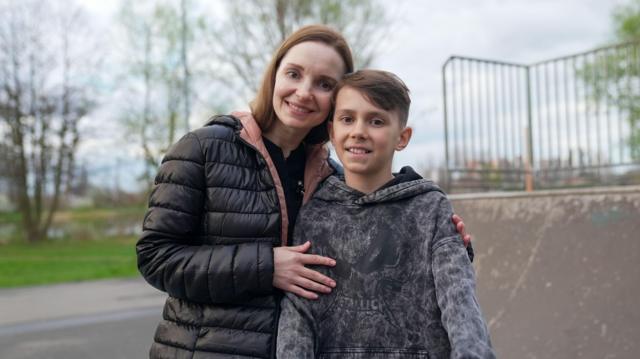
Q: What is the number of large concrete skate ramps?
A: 1